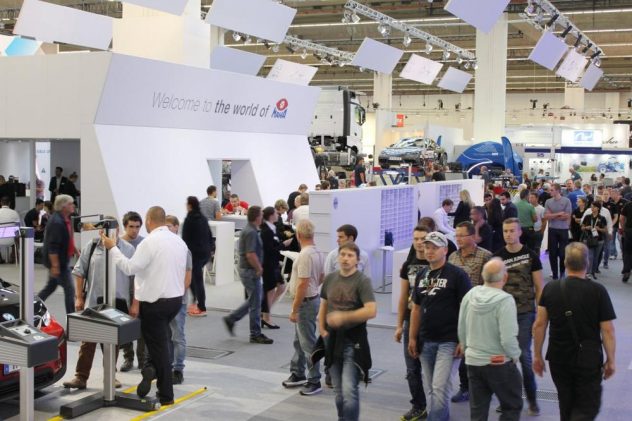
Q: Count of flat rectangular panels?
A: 12